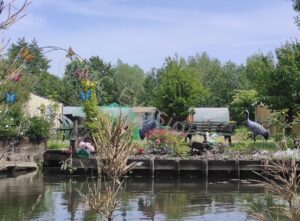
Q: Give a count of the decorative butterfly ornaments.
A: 6